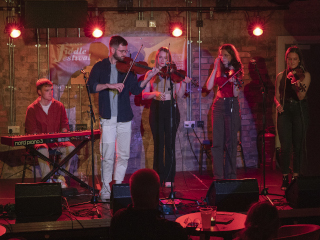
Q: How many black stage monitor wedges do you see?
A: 4